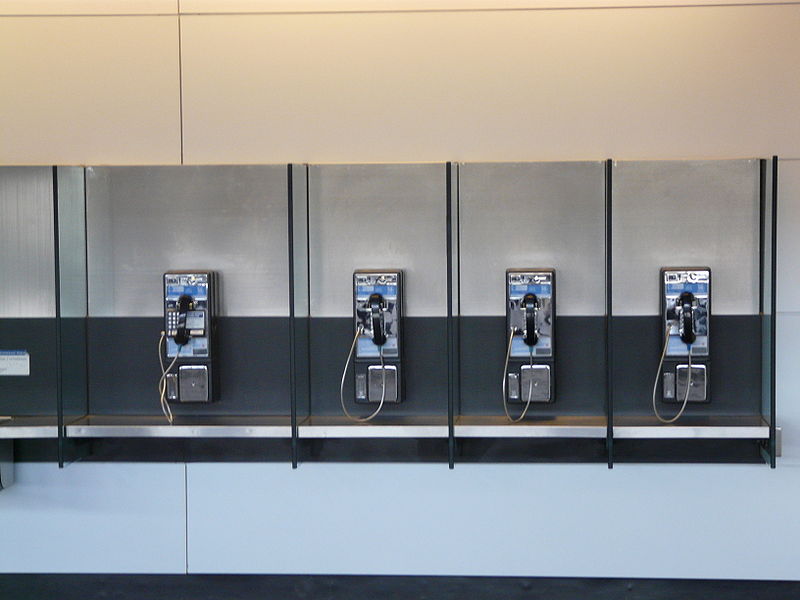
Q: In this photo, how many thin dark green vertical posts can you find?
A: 5